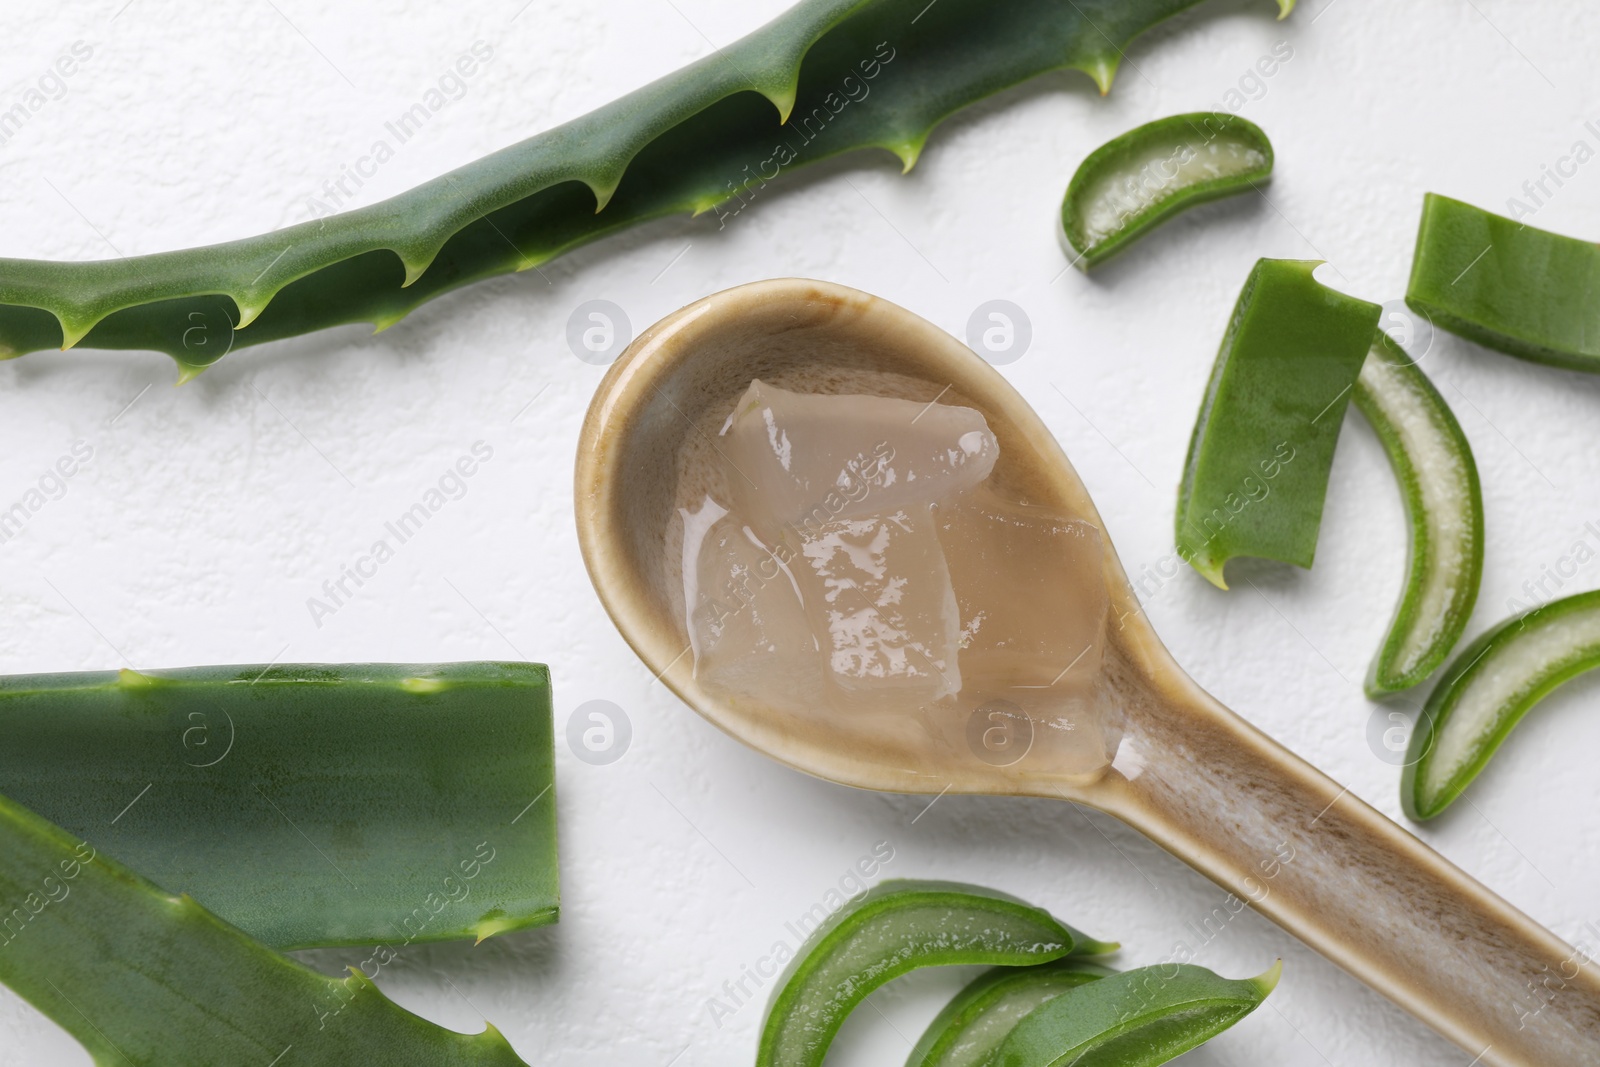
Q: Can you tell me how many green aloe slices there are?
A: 8